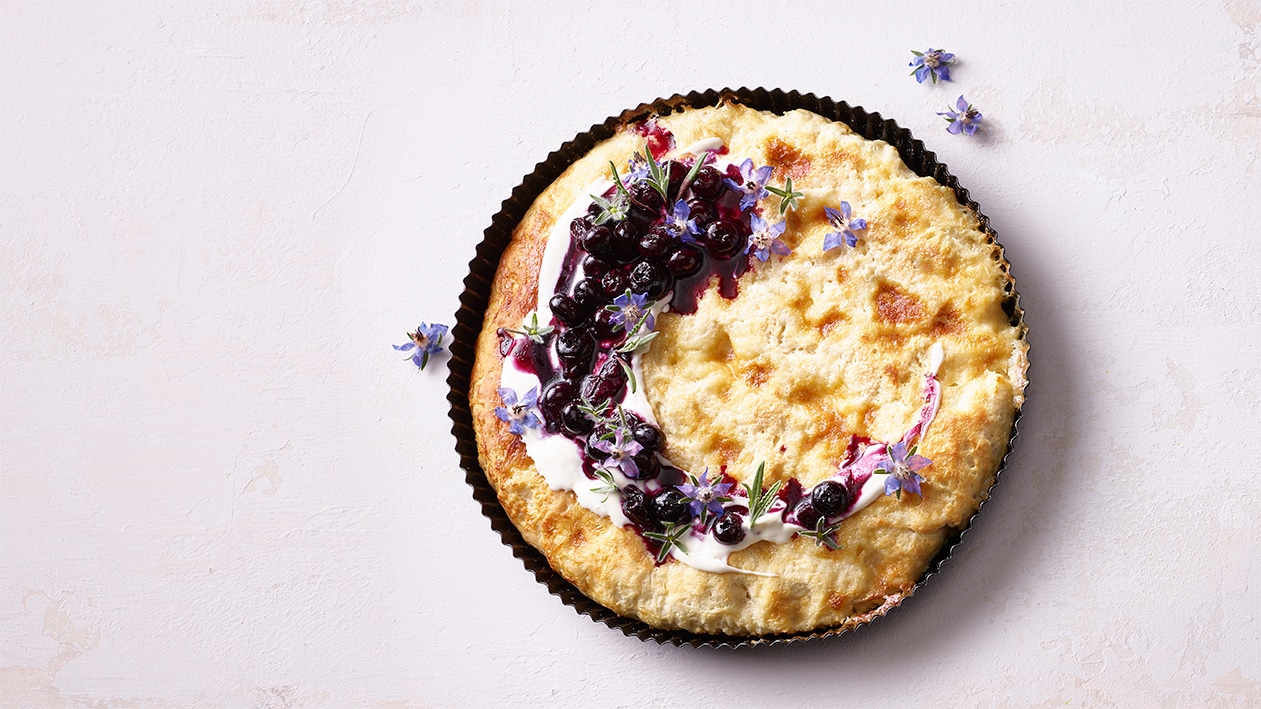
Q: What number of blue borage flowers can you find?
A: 13